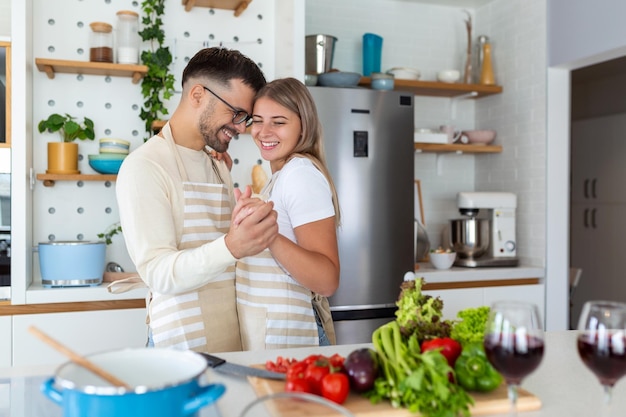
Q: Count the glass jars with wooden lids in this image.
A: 2